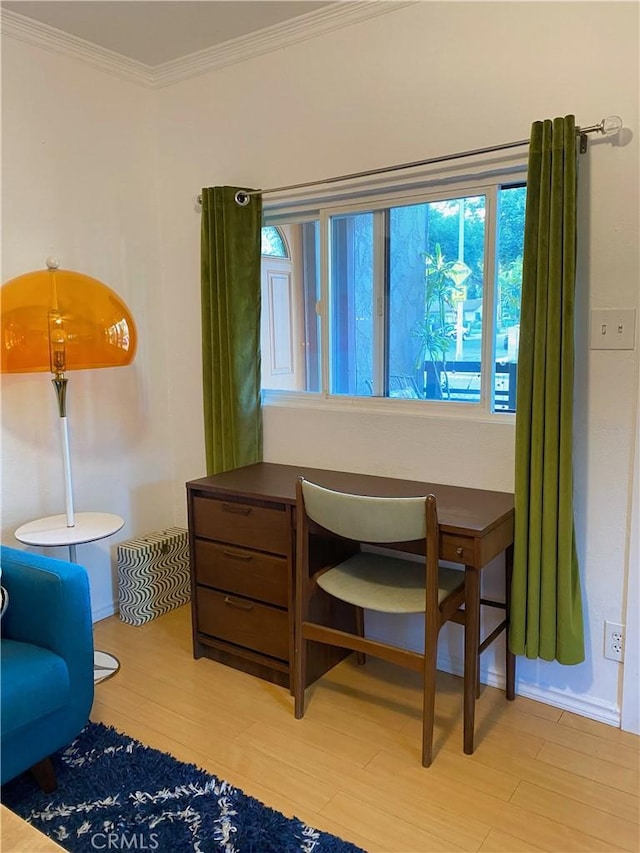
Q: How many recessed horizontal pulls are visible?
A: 3